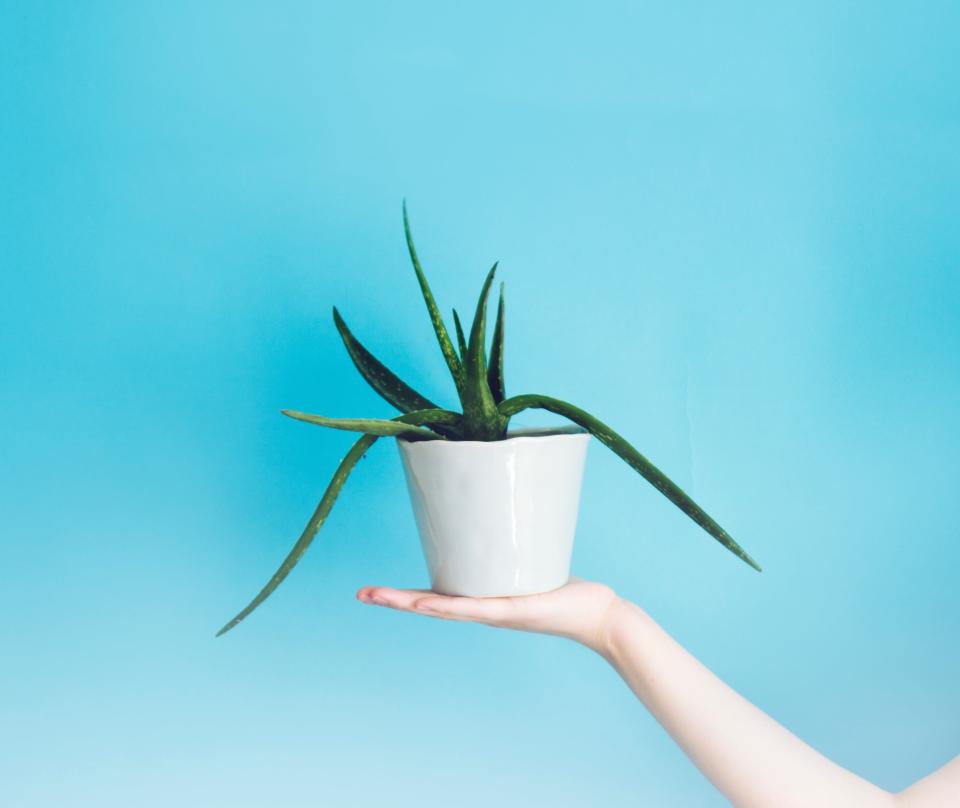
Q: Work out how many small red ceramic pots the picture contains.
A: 0